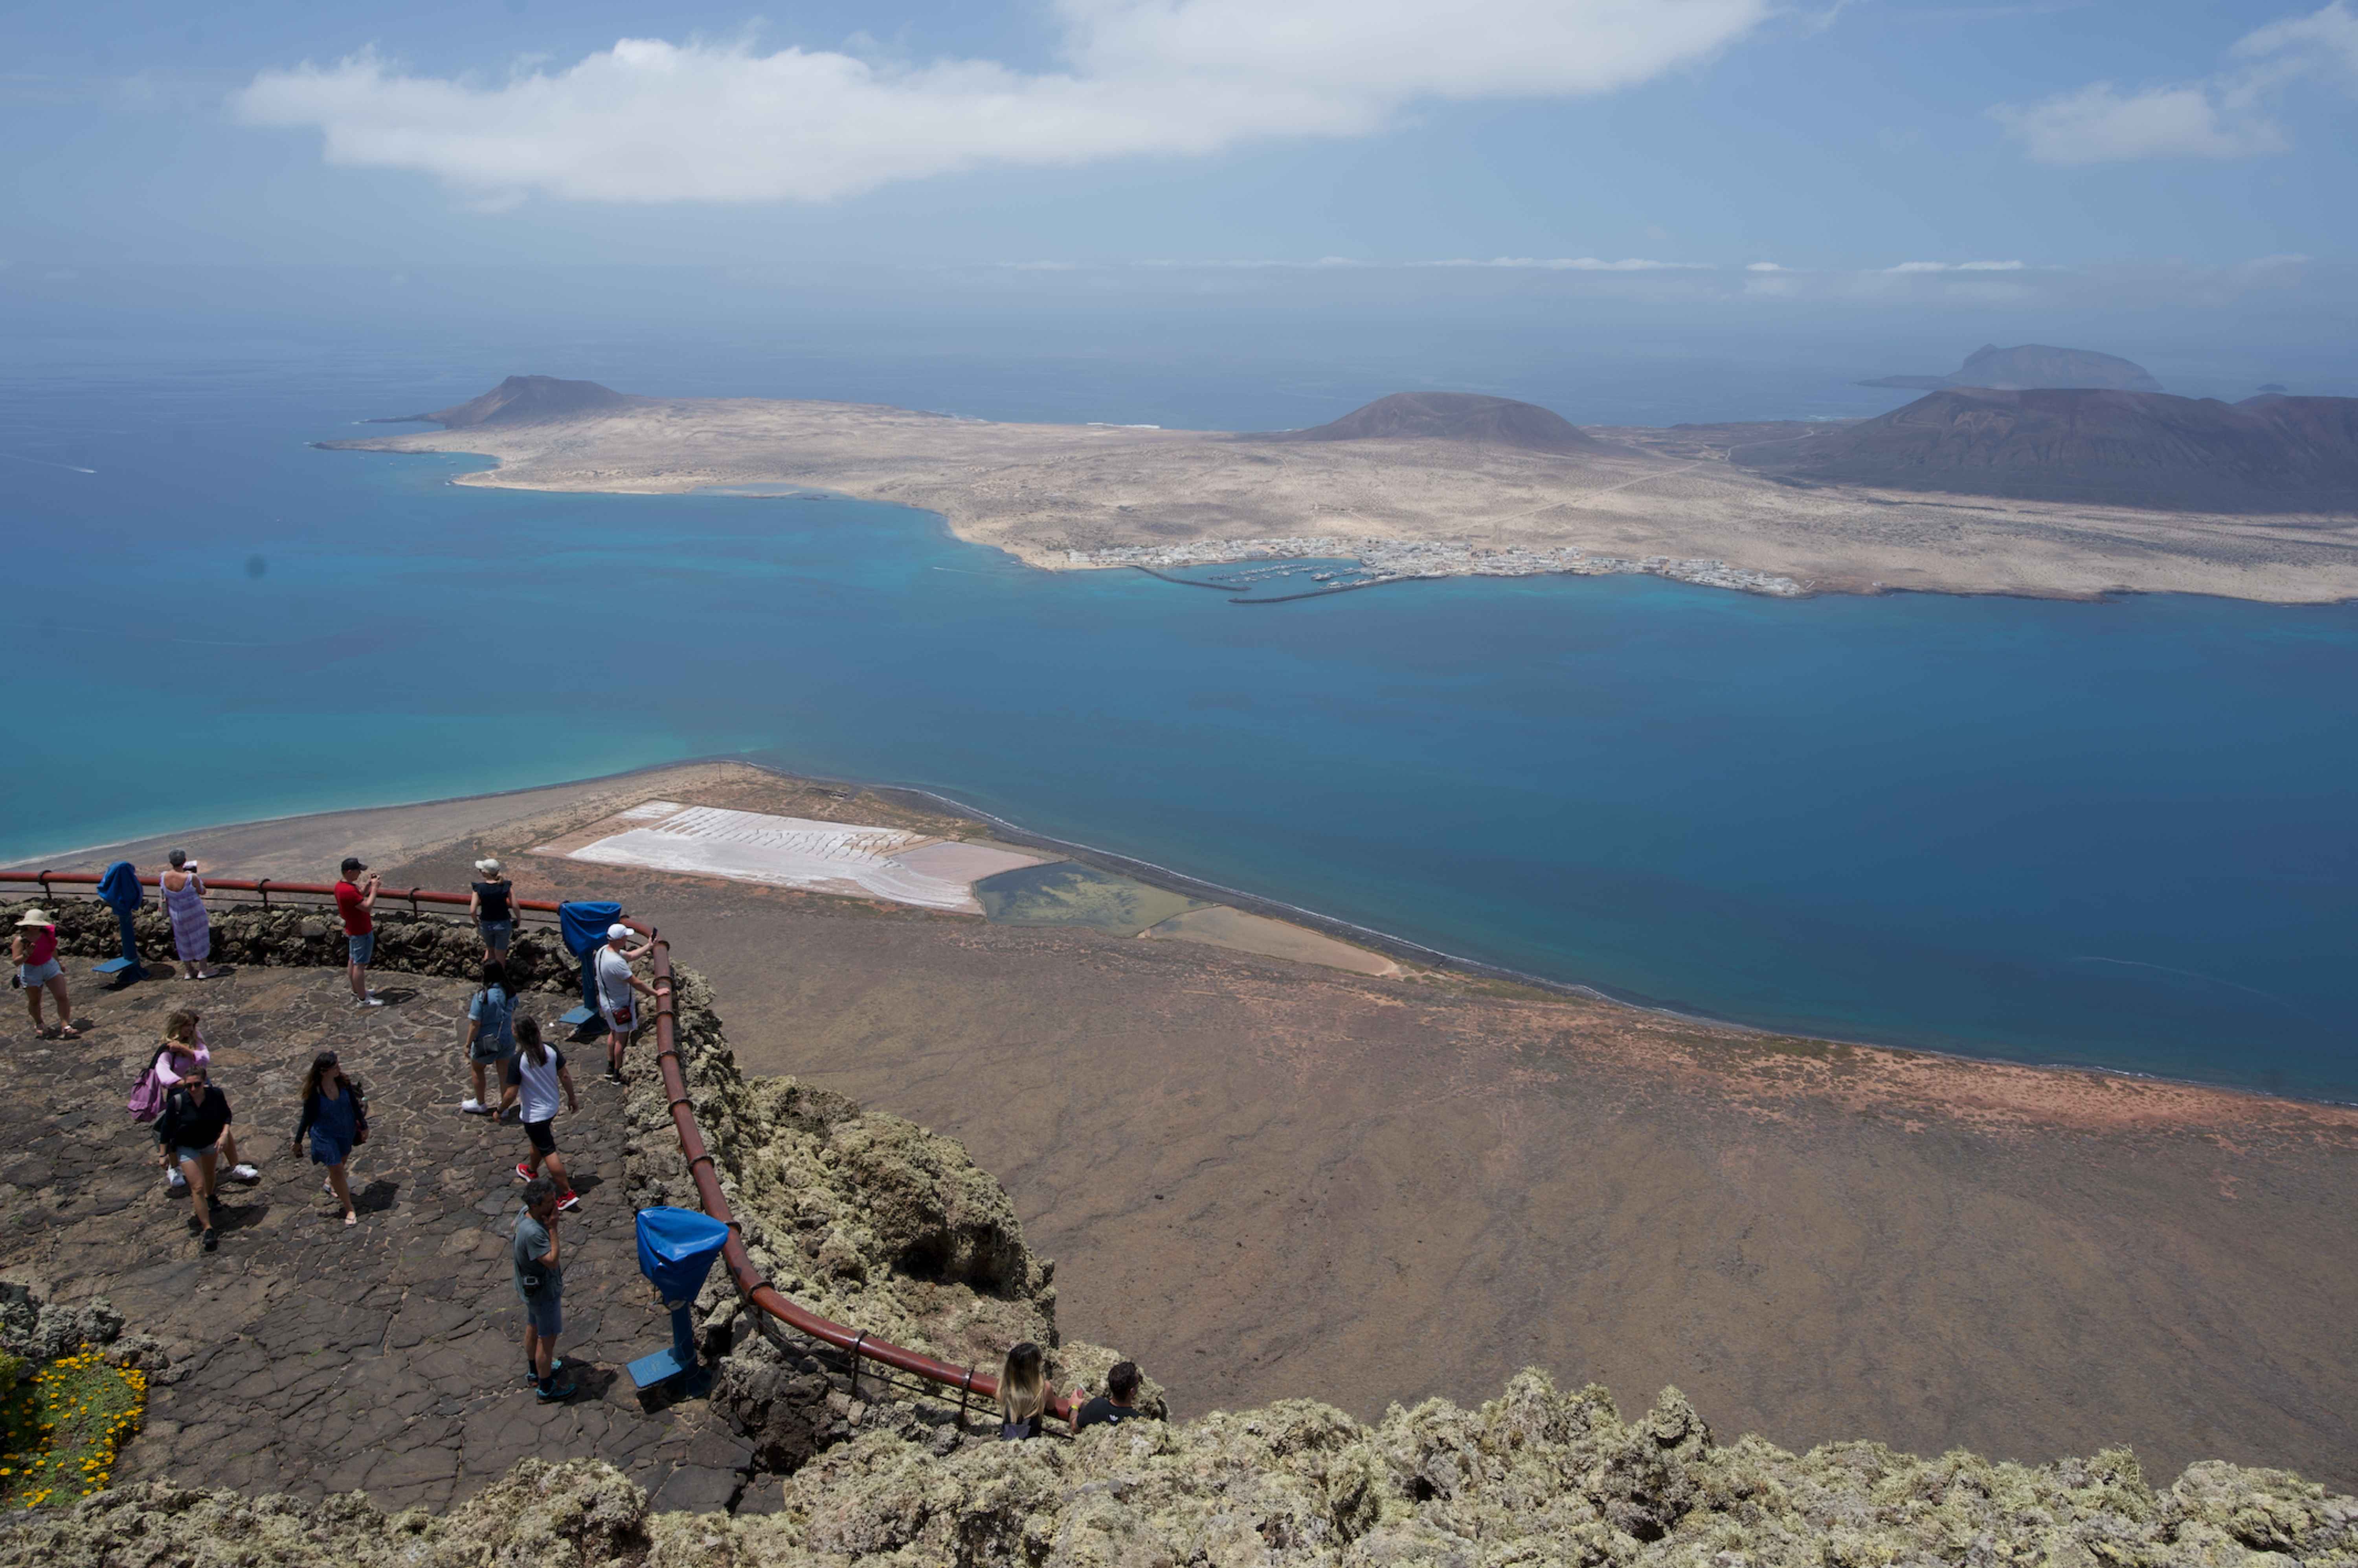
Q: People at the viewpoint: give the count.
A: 13